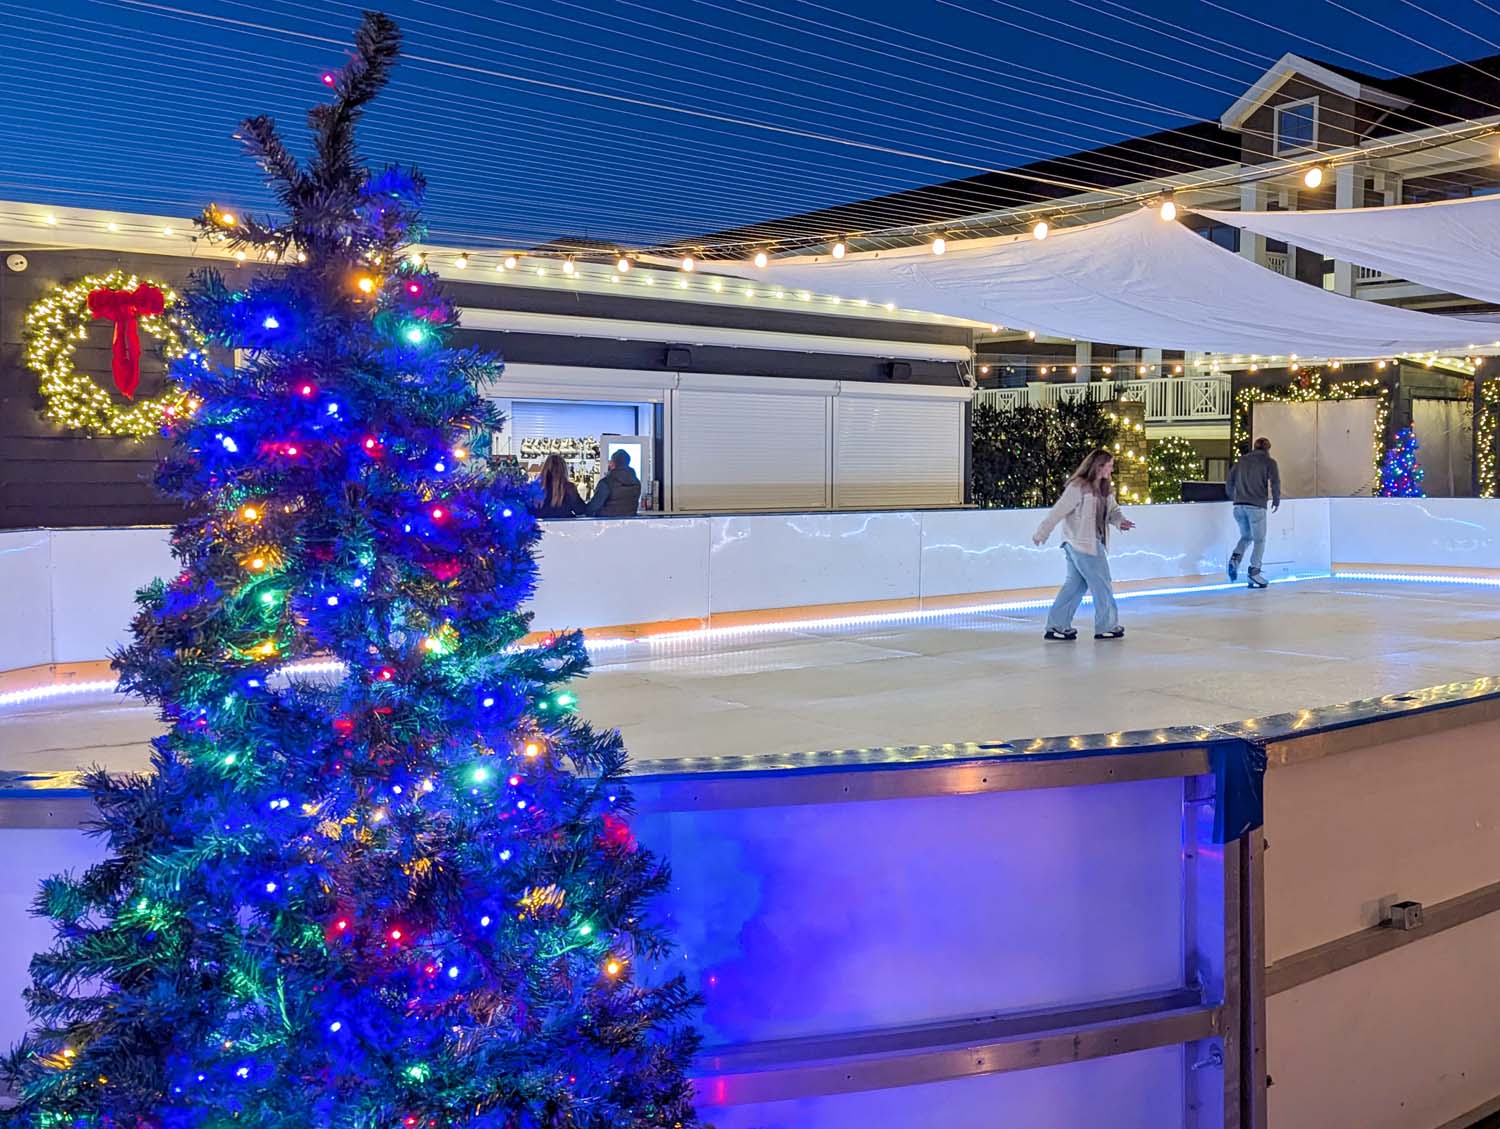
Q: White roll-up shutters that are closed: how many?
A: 2